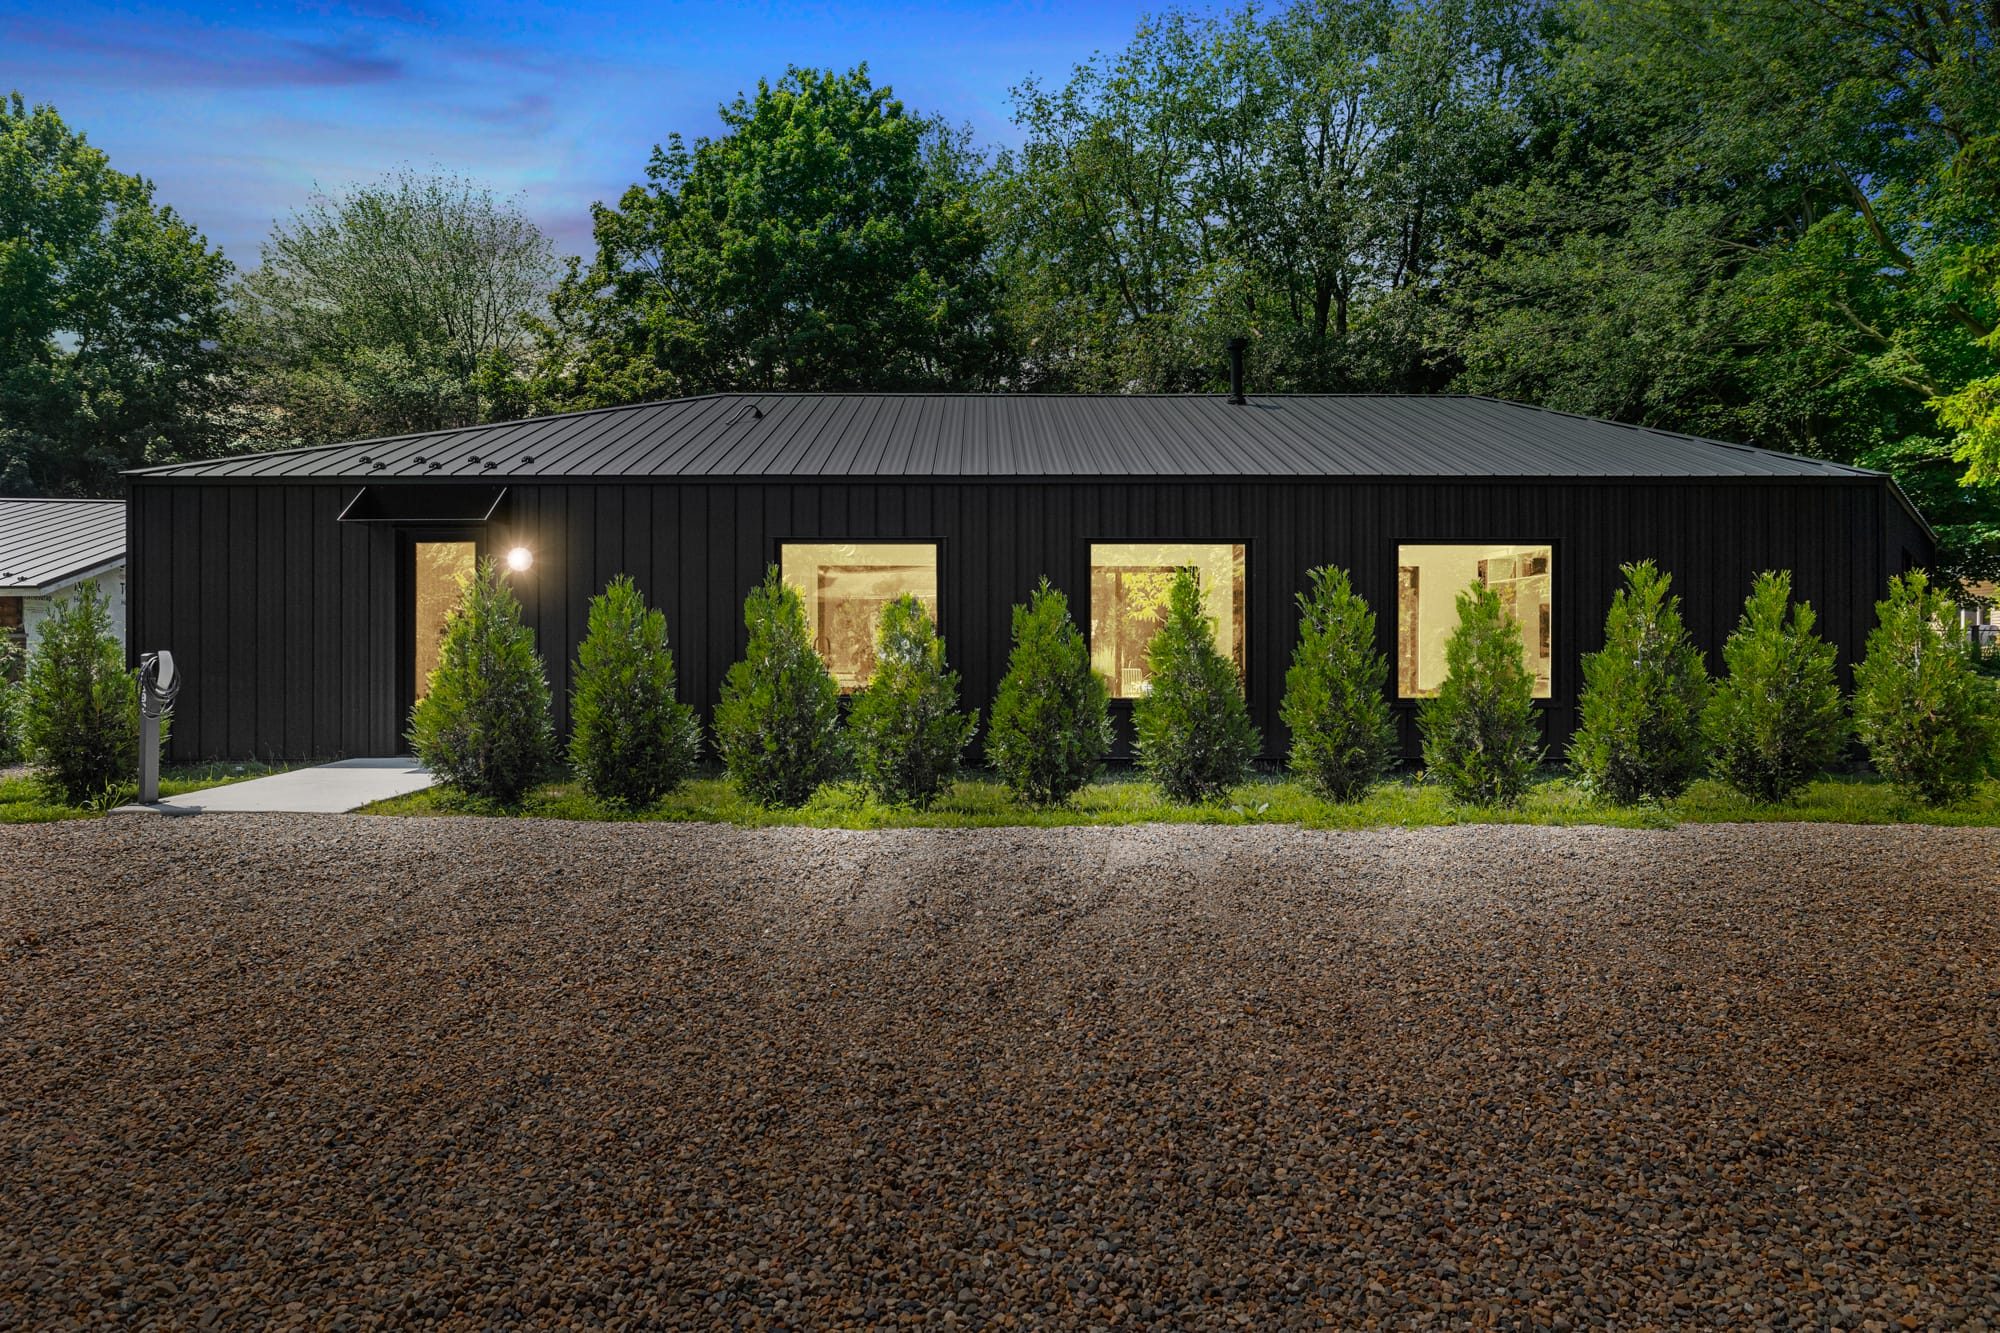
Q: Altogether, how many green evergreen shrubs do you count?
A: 12